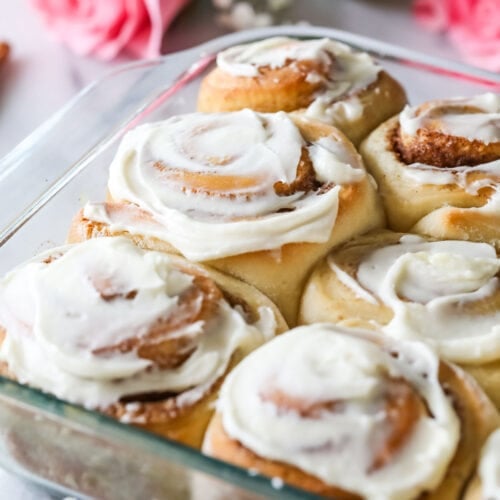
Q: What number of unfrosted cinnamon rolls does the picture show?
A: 0